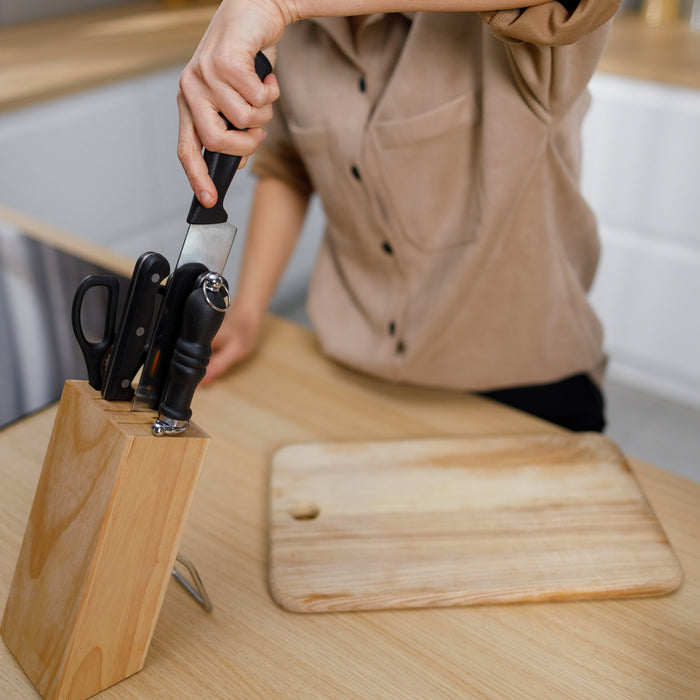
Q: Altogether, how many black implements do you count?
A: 5